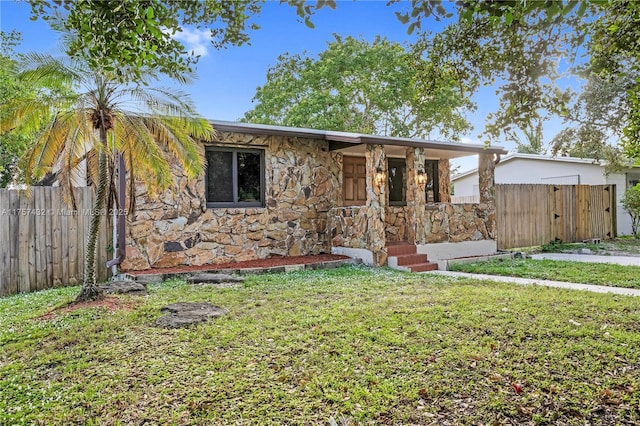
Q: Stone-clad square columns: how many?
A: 3